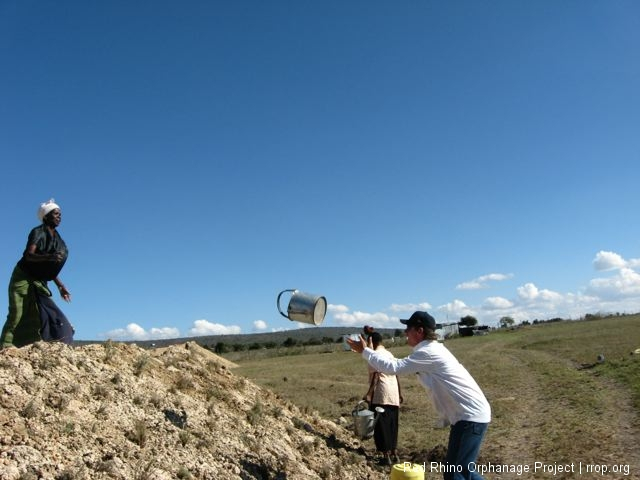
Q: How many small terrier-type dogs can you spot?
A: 0